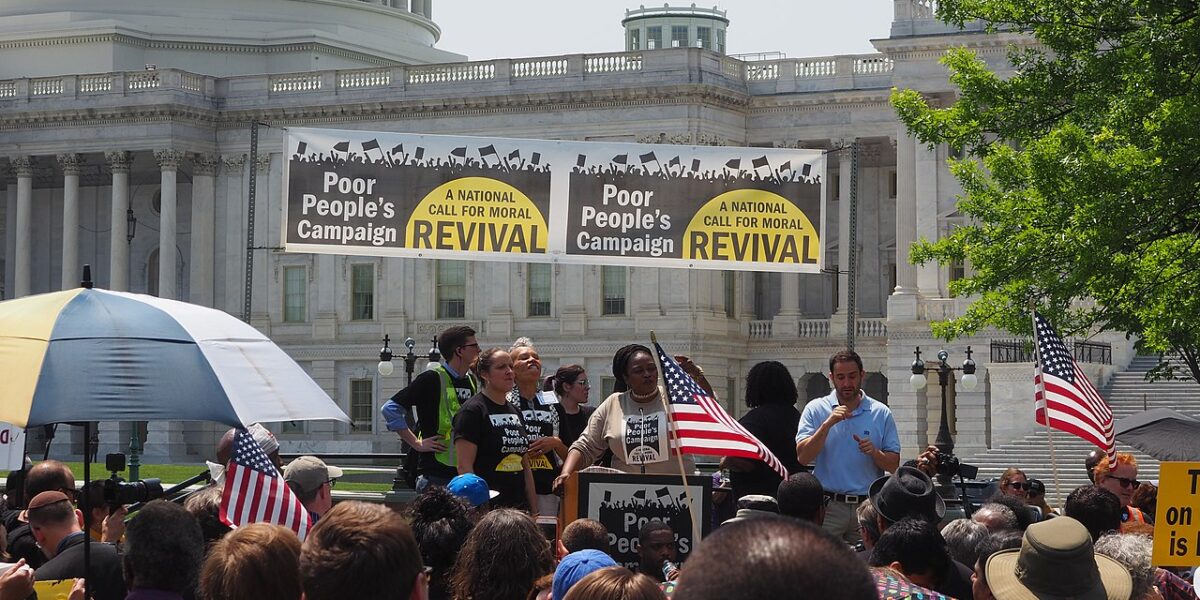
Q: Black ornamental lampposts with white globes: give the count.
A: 2